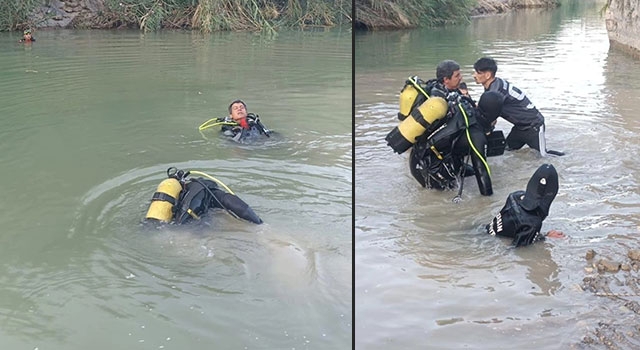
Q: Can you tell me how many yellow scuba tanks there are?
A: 3